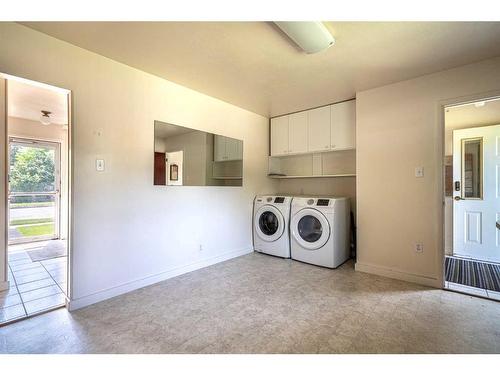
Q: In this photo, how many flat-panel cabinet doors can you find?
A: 4